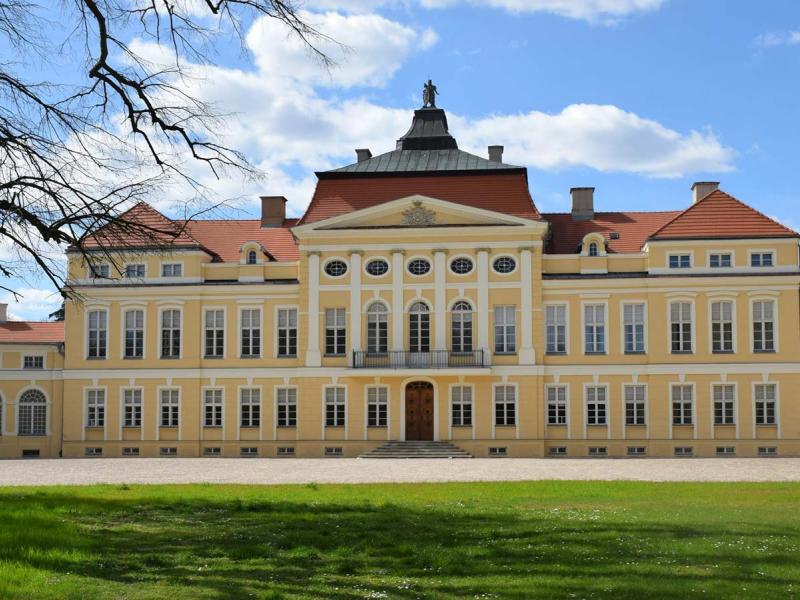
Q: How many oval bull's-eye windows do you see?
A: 5